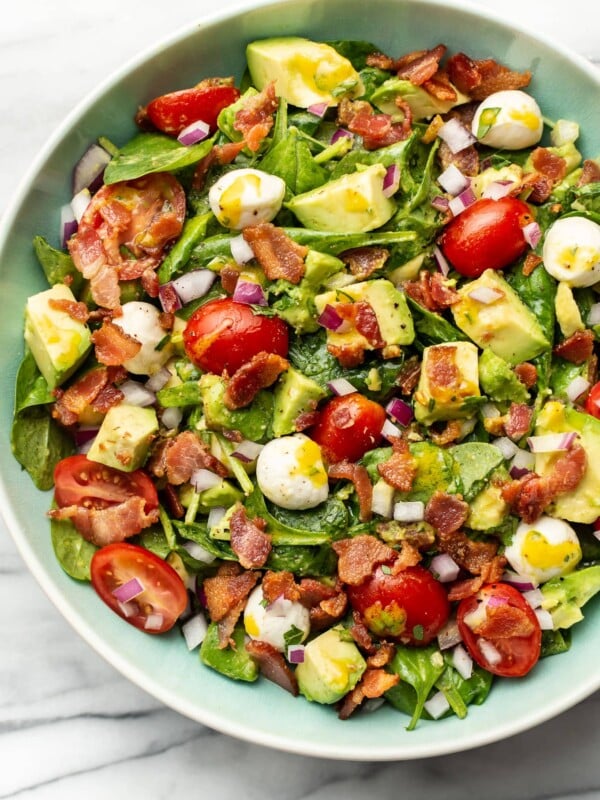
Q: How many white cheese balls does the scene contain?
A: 7